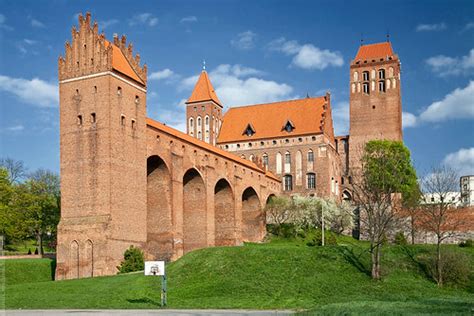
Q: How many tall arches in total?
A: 5